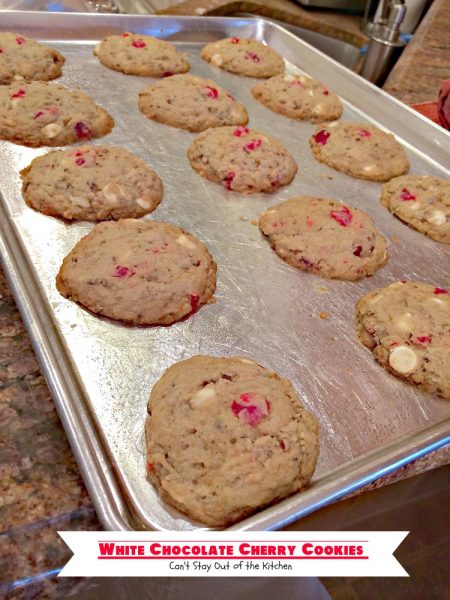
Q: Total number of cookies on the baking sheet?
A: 14